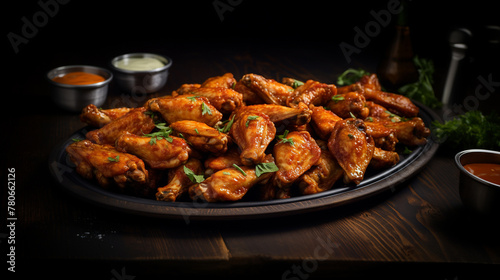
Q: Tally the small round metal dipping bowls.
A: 3